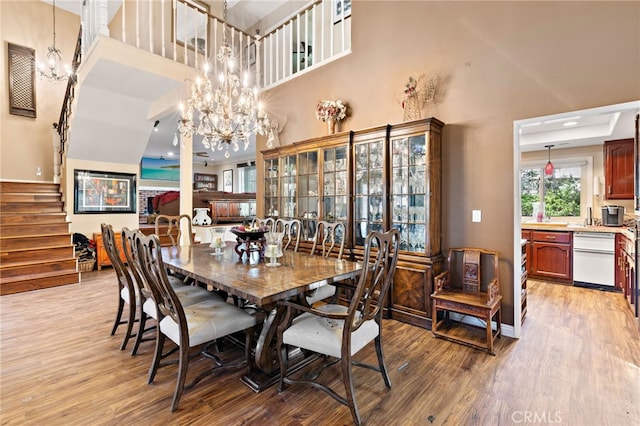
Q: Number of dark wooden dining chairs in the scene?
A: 8